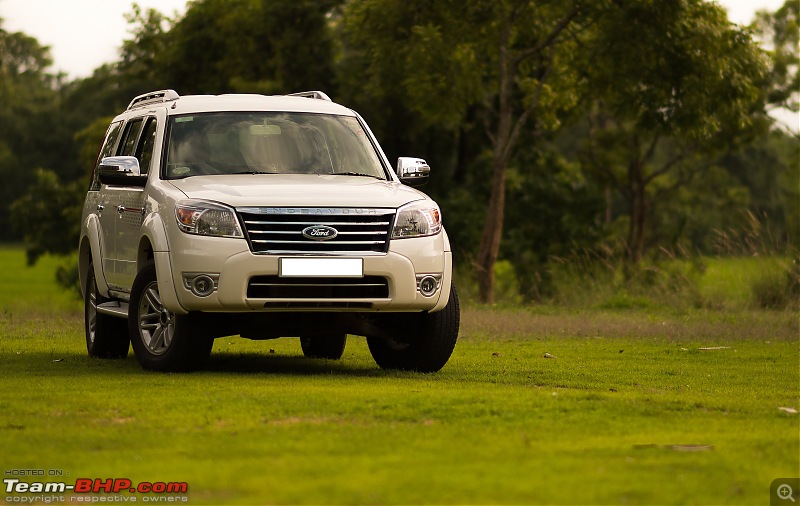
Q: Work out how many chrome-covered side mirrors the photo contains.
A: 2